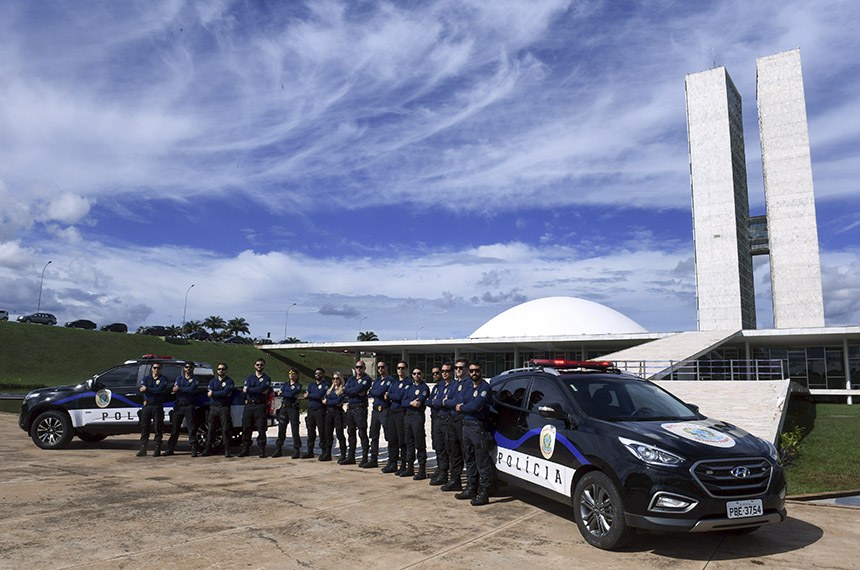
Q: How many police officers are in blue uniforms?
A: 15